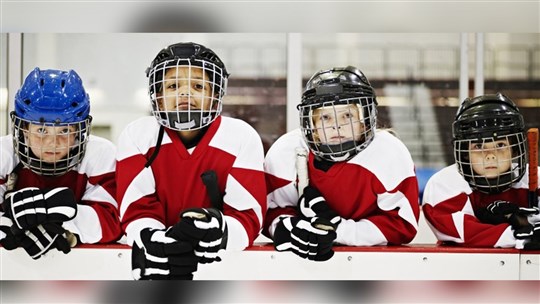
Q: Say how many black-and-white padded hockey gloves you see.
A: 8